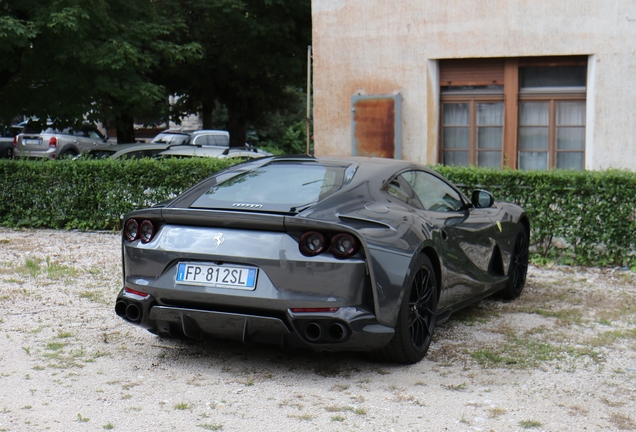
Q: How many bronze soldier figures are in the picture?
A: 0